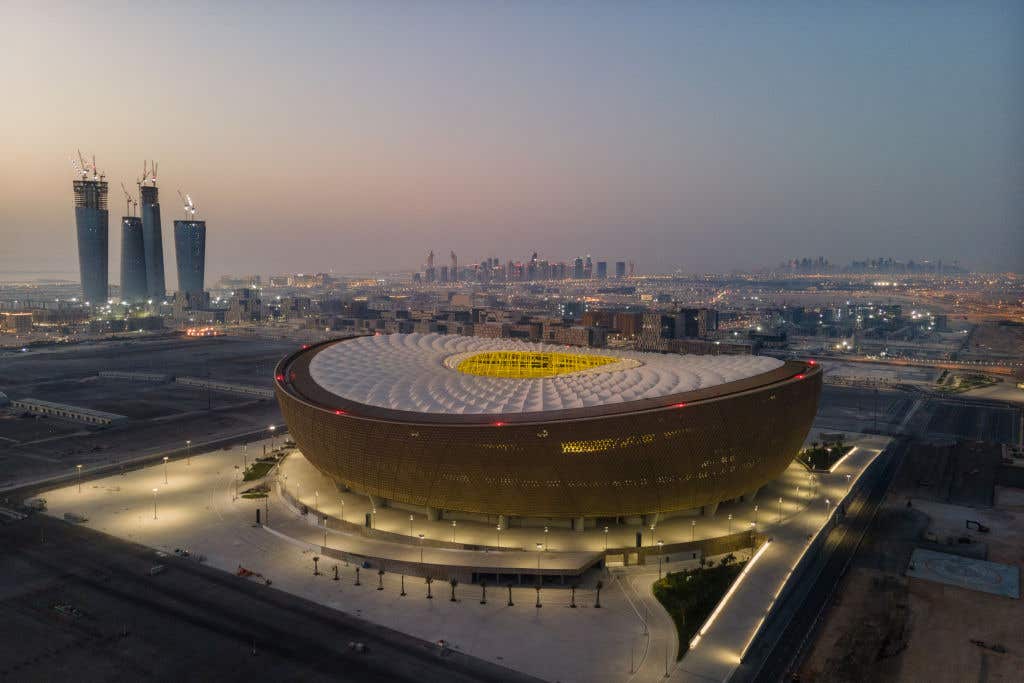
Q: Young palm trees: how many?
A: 12